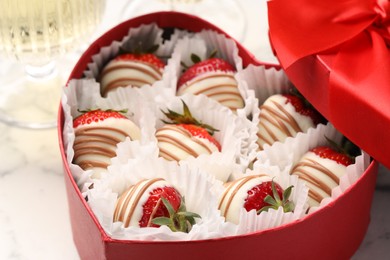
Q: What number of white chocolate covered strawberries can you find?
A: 8